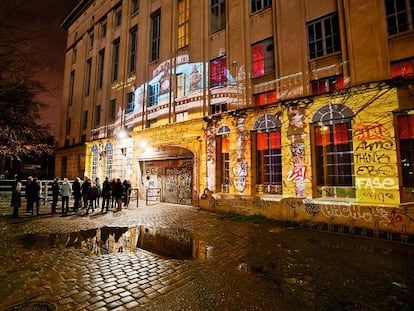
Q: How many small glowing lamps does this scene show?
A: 2